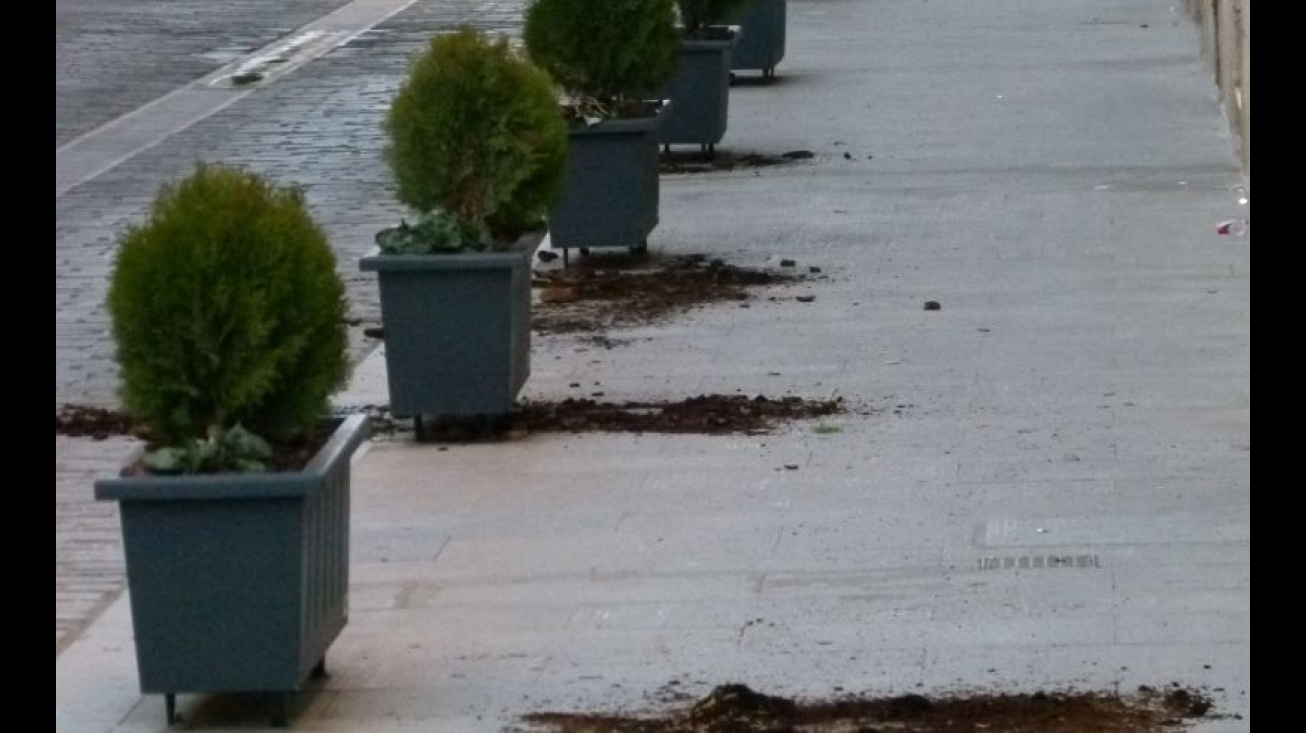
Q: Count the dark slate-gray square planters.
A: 5